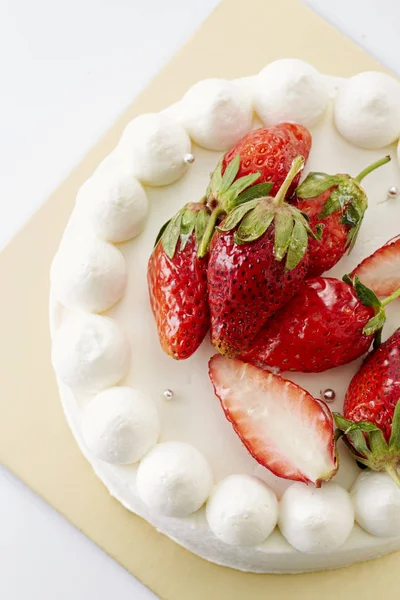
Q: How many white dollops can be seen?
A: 12